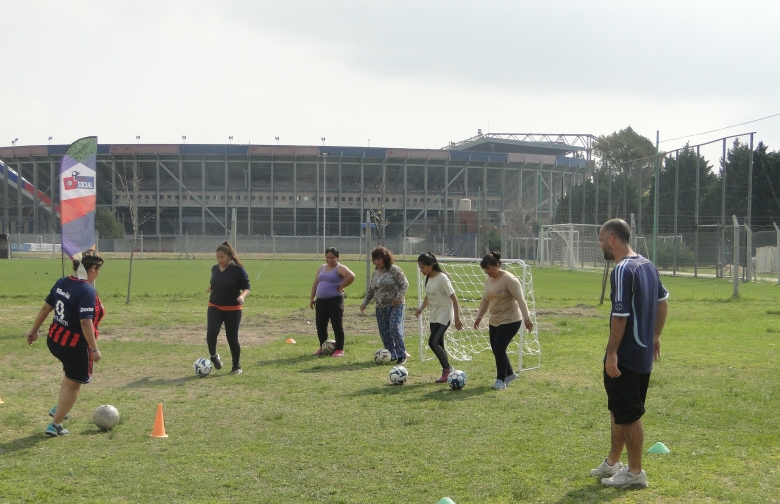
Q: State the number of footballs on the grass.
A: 6